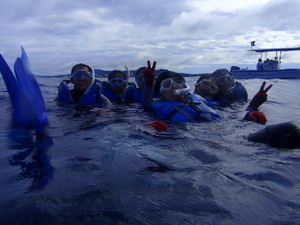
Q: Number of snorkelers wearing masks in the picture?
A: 6